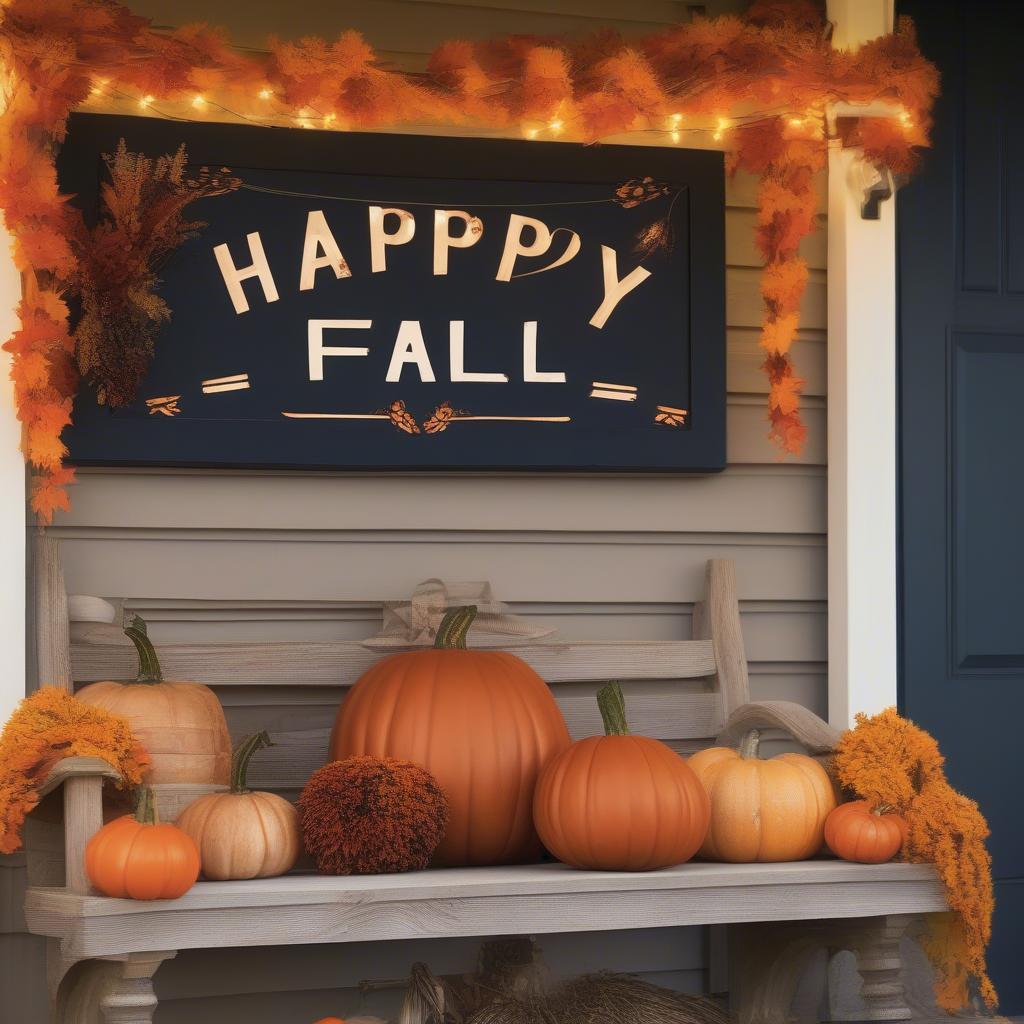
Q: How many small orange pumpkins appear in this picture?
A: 2